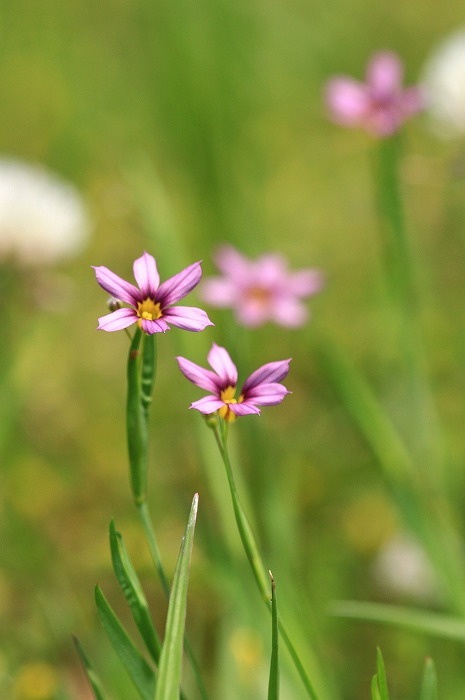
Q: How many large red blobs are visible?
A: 0